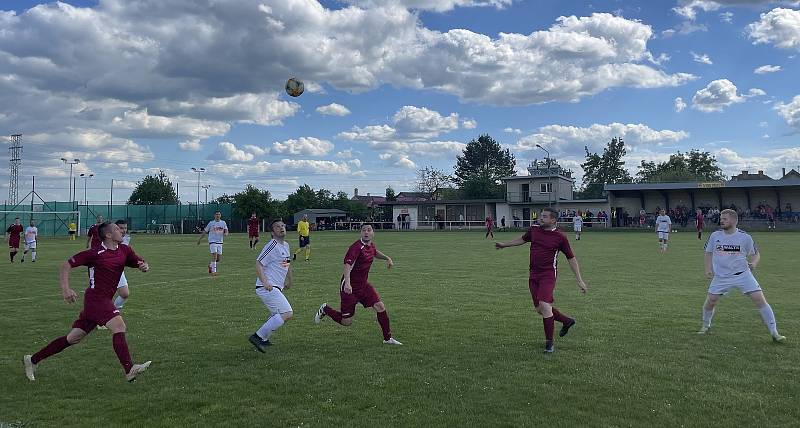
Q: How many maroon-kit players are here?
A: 8